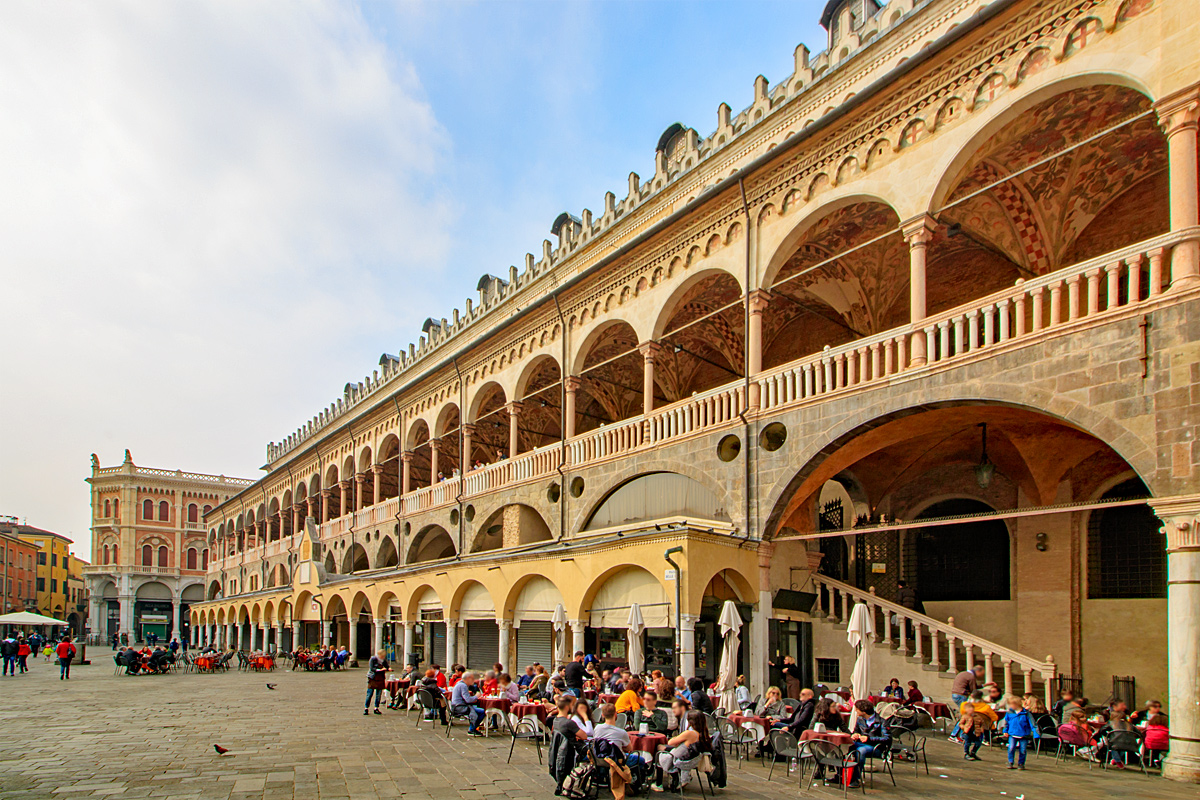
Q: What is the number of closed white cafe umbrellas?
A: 4